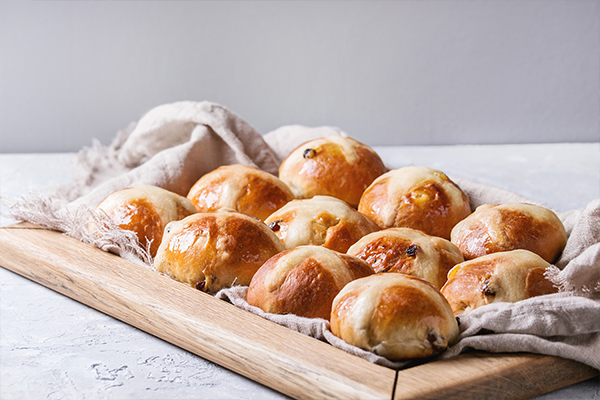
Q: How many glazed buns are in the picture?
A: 11